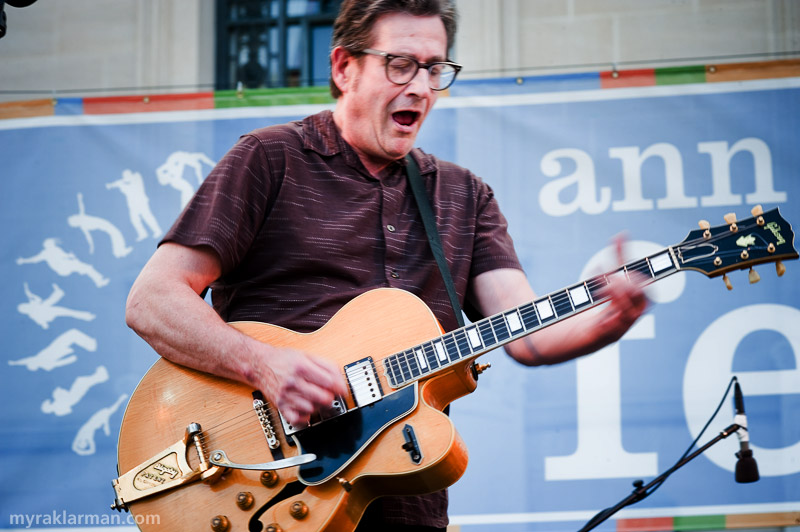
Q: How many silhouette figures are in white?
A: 8